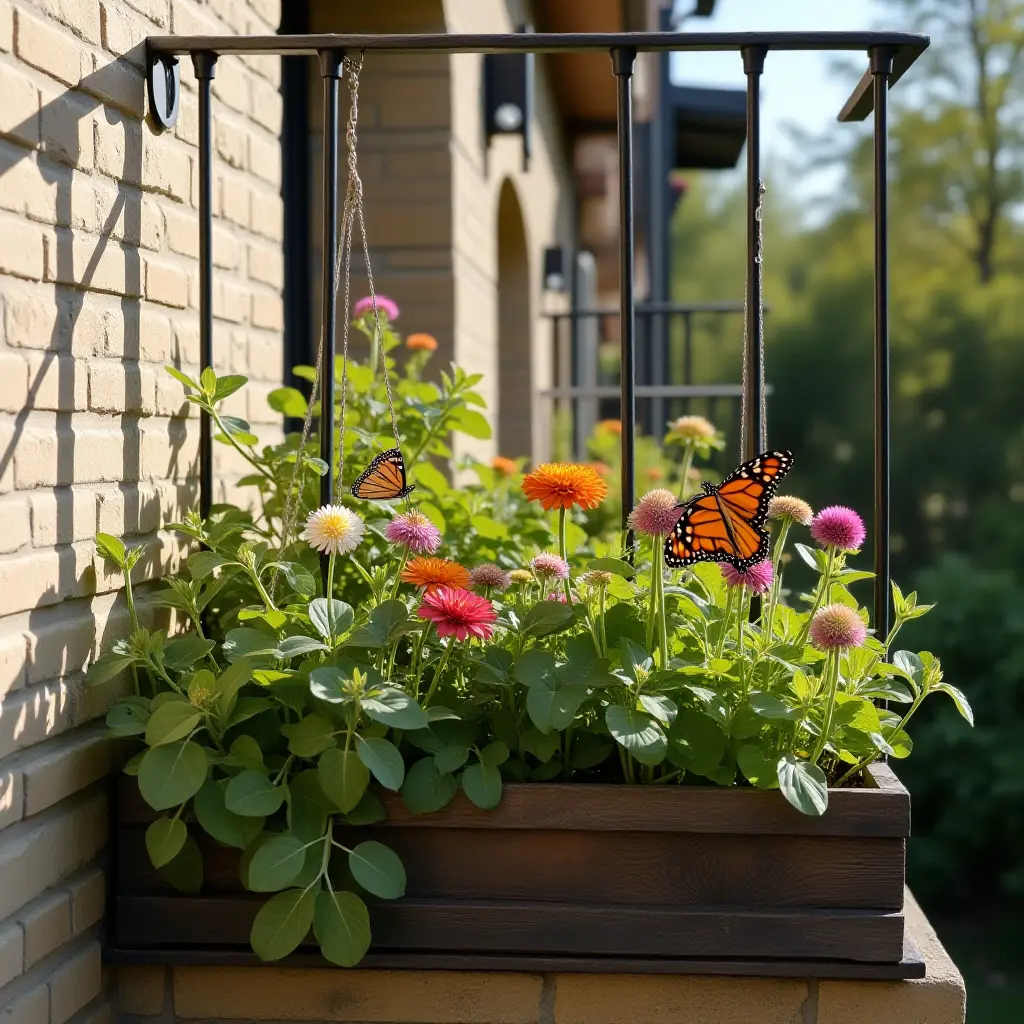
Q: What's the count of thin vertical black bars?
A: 5